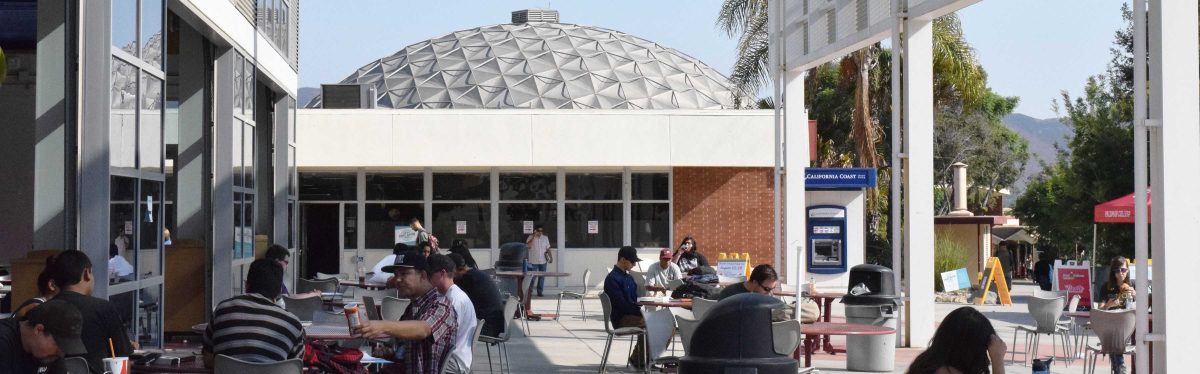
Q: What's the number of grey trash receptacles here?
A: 1